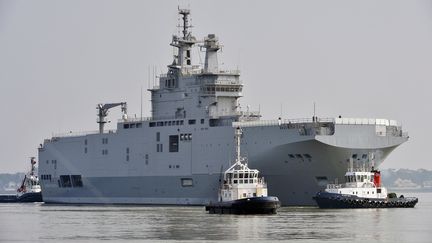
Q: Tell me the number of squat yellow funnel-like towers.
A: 0